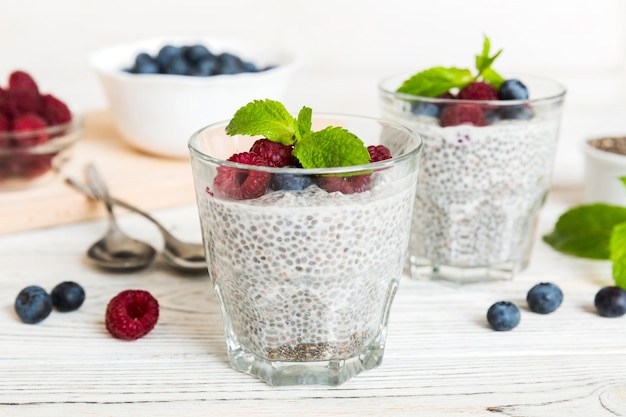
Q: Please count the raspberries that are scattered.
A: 1